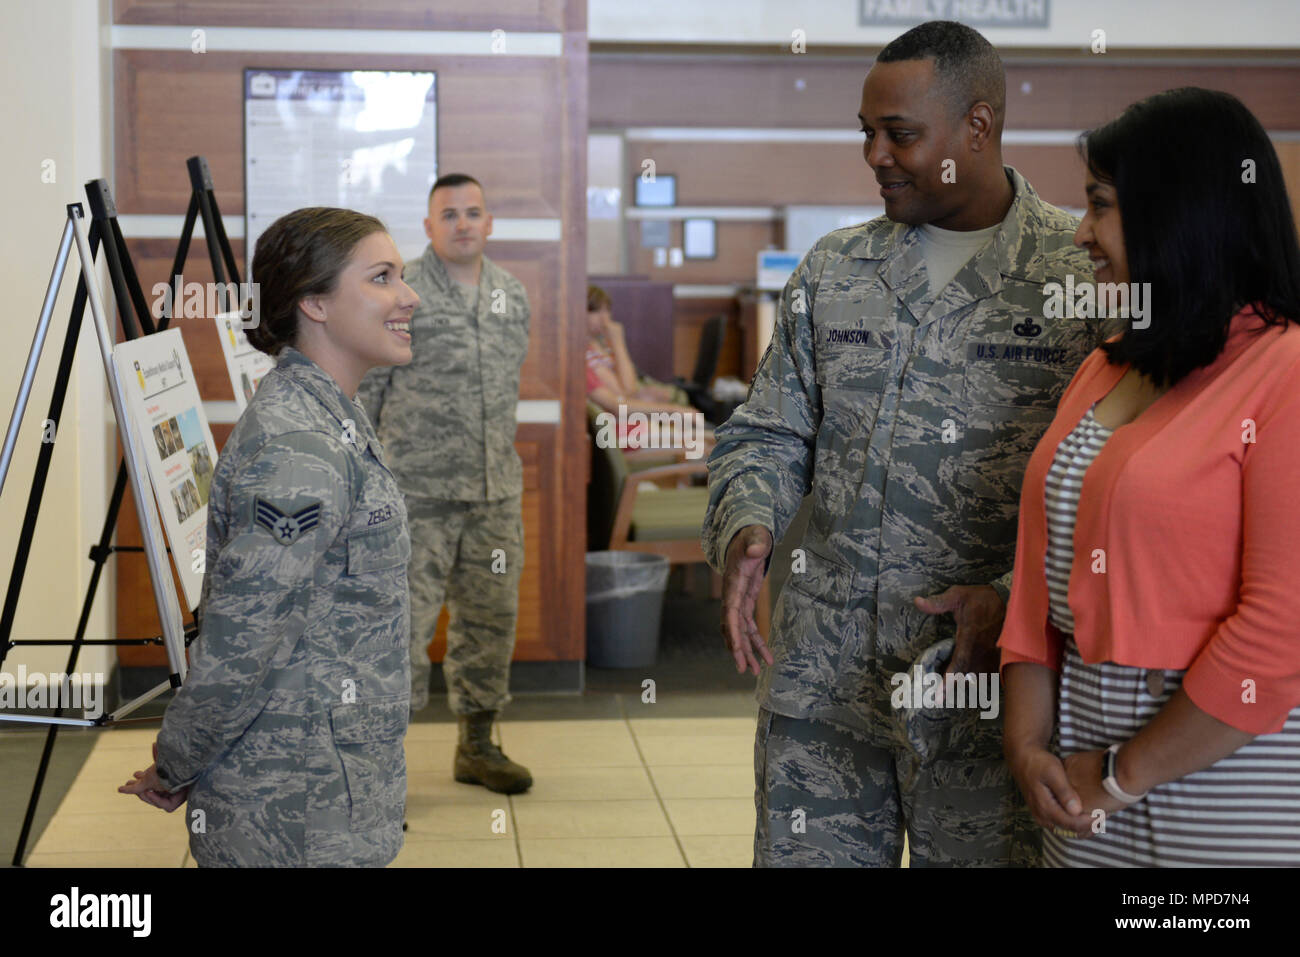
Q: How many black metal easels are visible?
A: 2